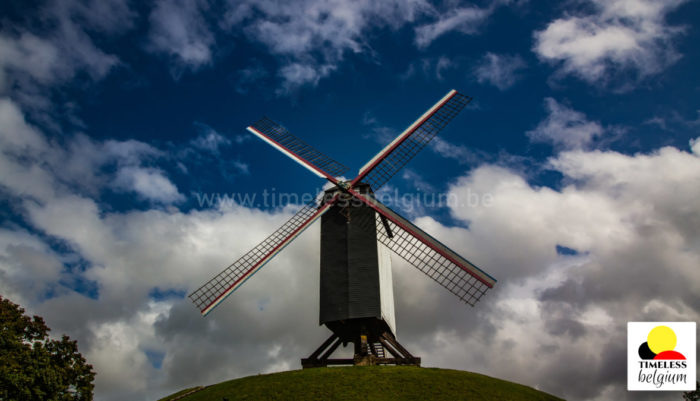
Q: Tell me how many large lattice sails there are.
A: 4